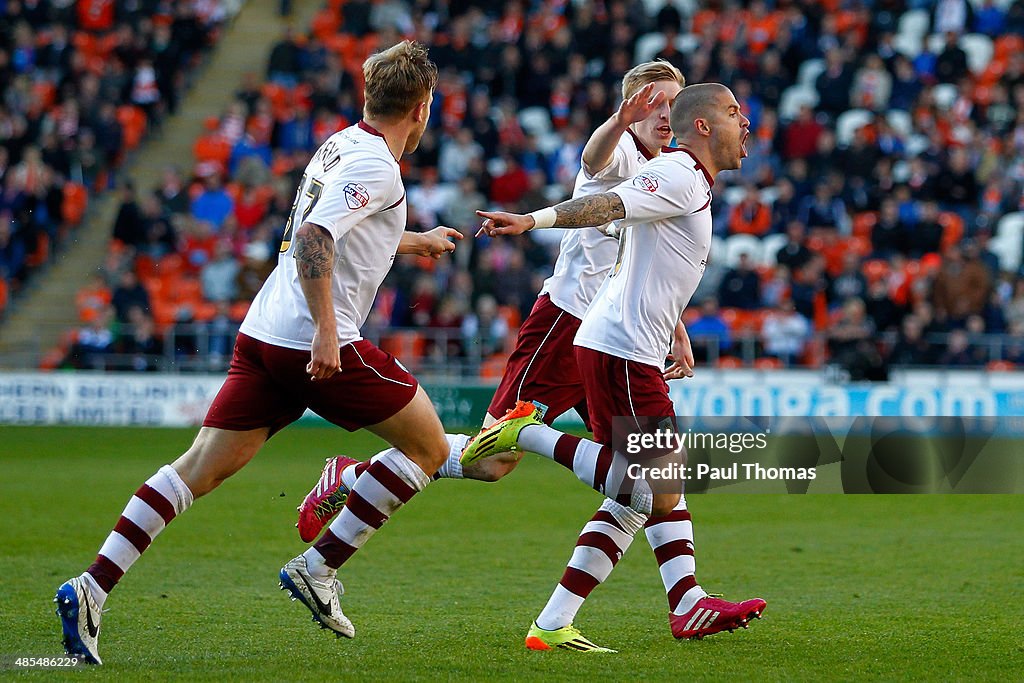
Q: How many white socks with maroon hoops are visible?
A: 6